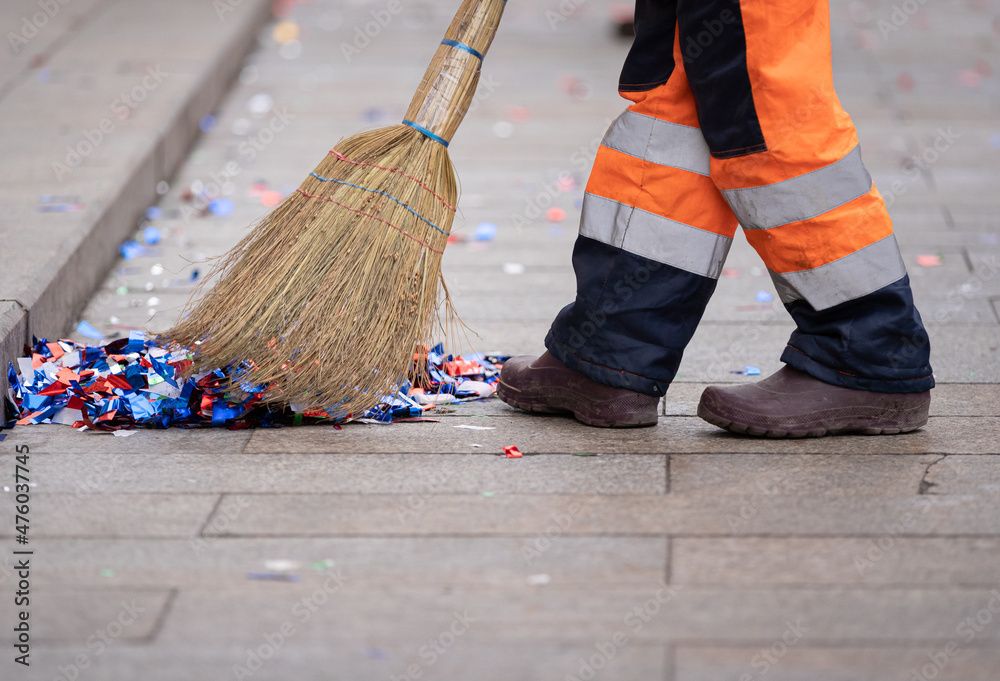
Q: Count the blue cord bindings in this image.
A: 3